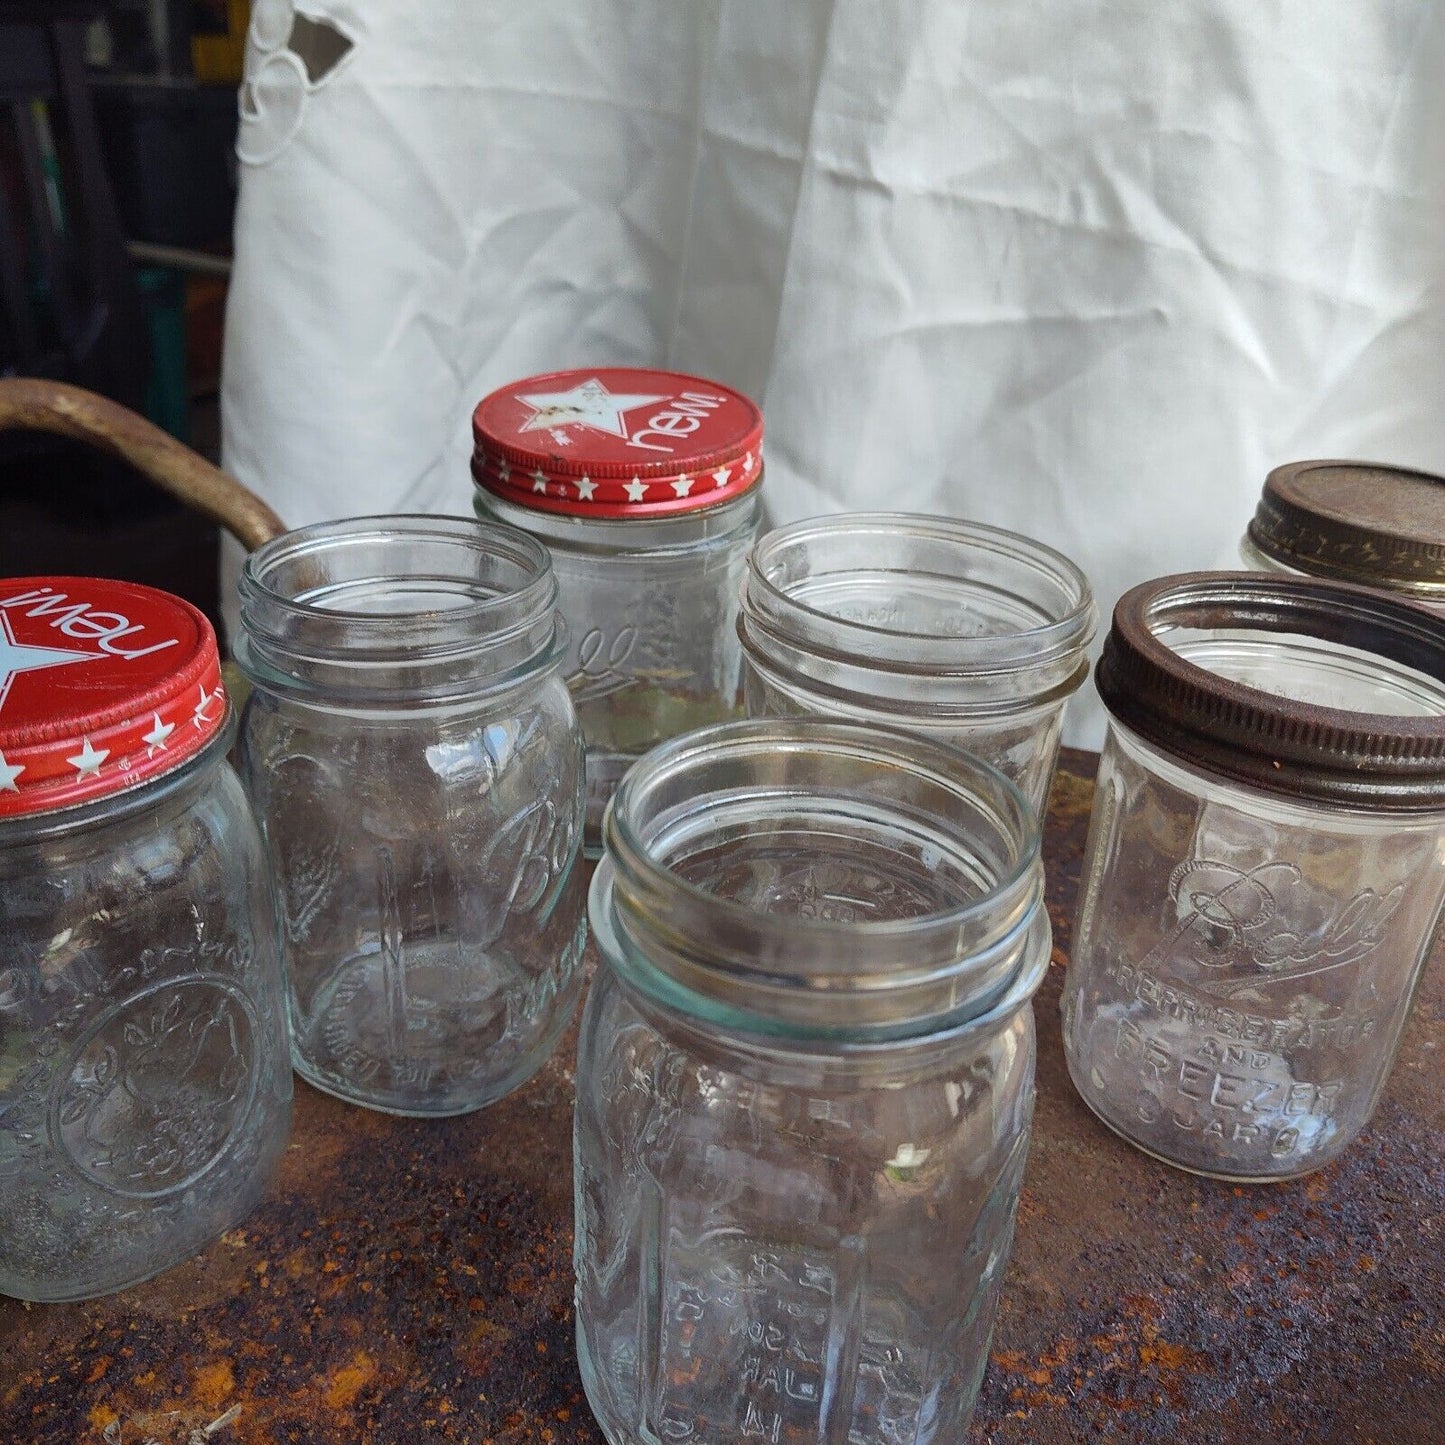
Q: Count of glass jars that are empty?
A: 7